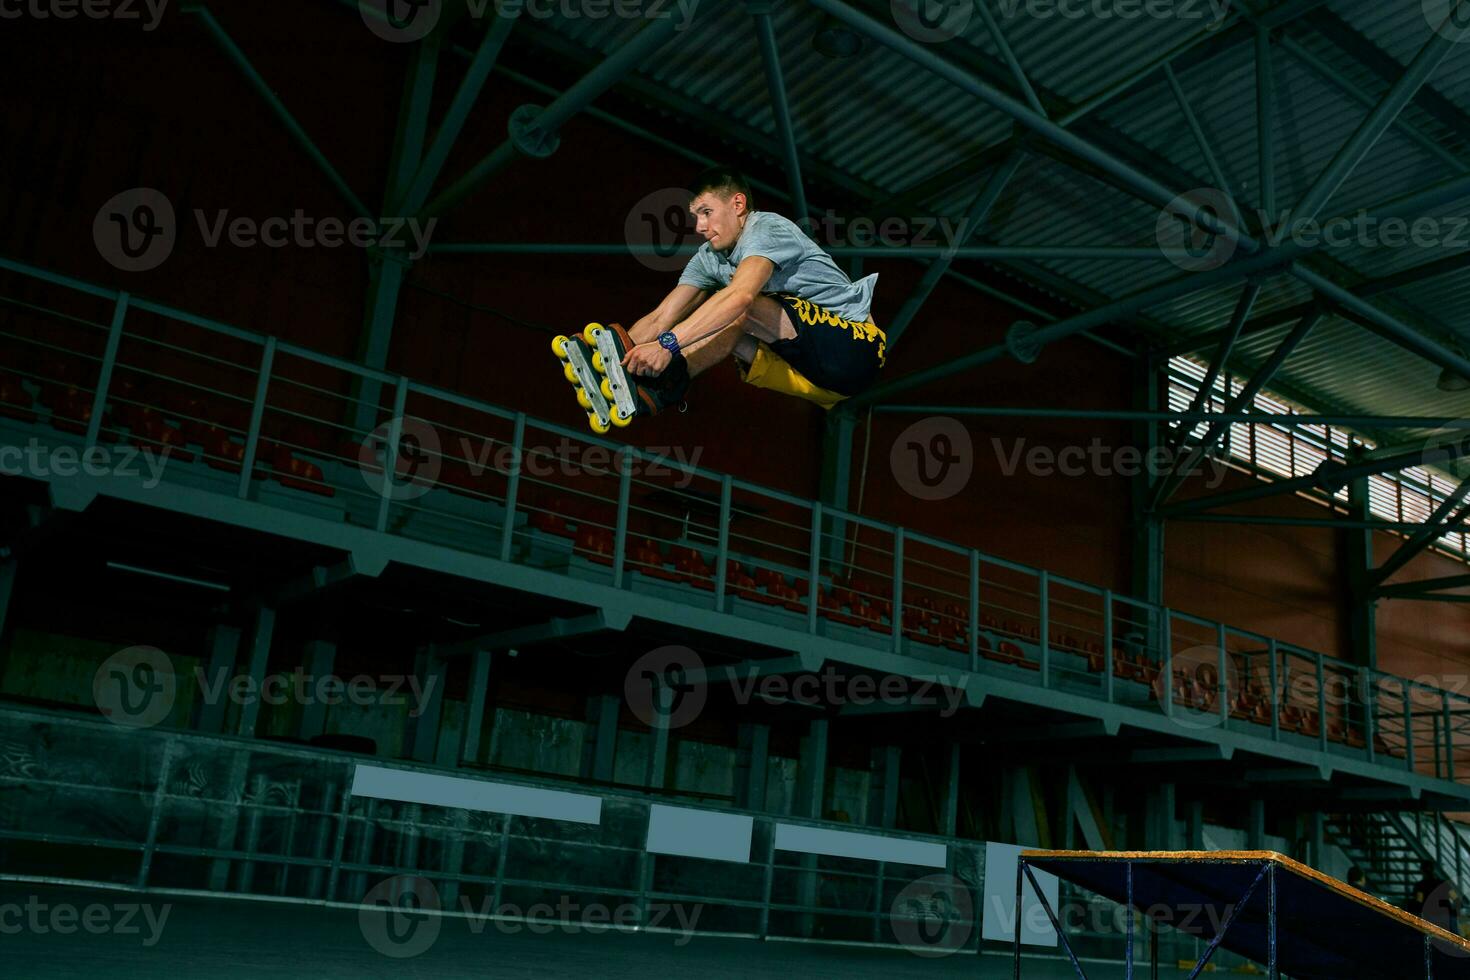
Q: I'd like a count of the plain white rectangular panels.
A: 4